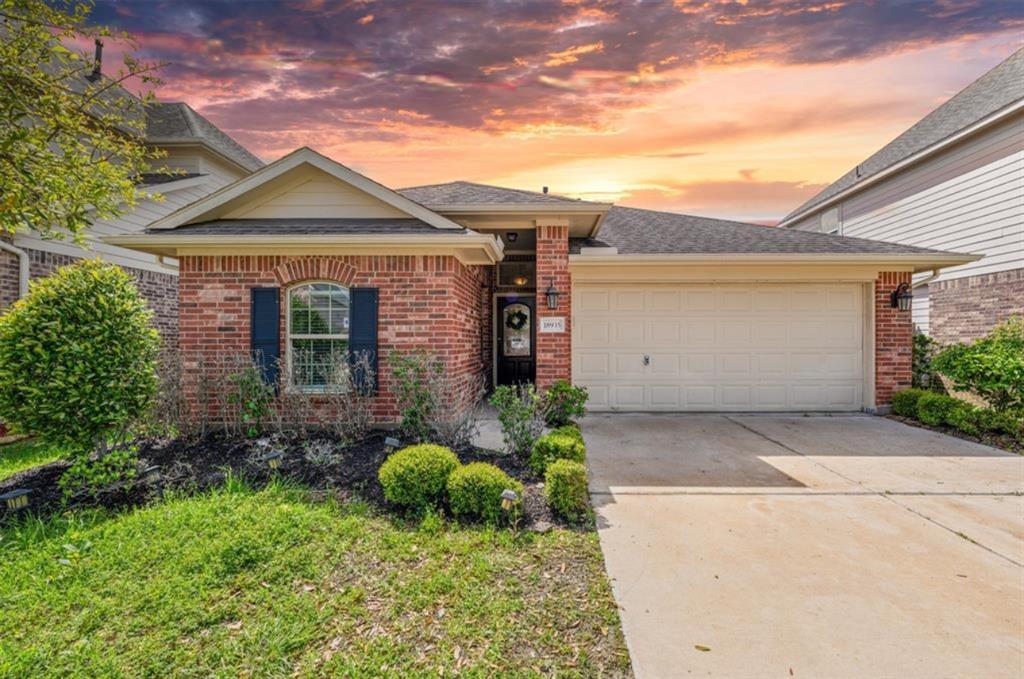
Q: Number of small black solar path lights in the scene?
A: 5